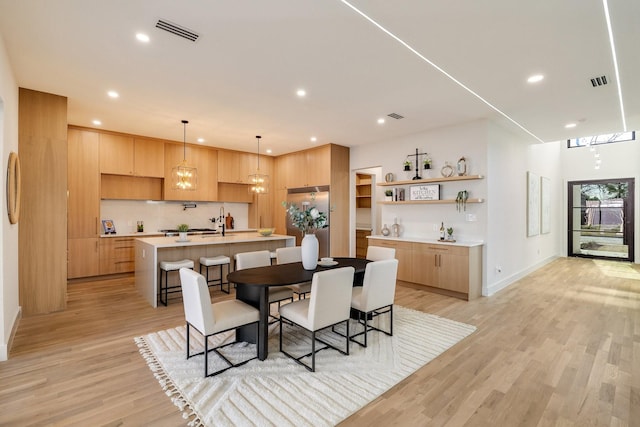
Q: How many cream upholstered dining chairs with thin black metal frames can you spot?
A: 6